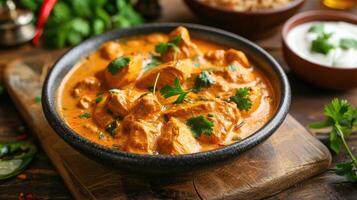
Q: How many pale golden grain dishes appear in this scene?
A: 1